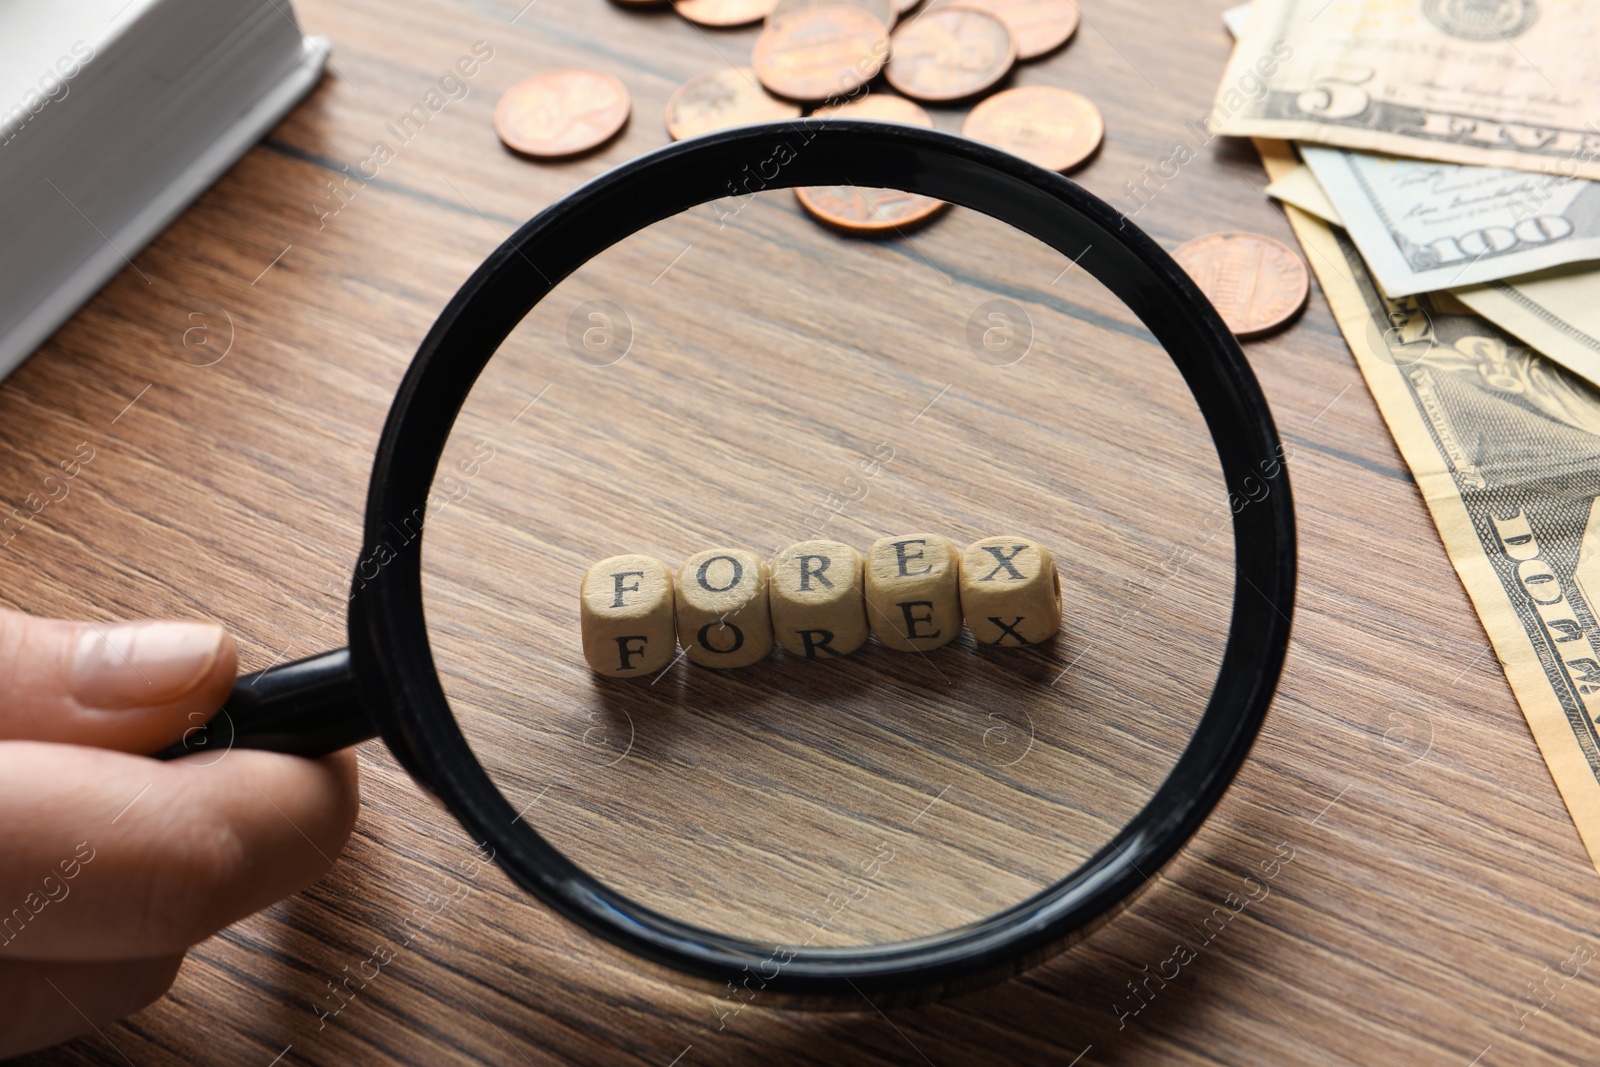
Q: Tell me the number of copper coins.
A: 13